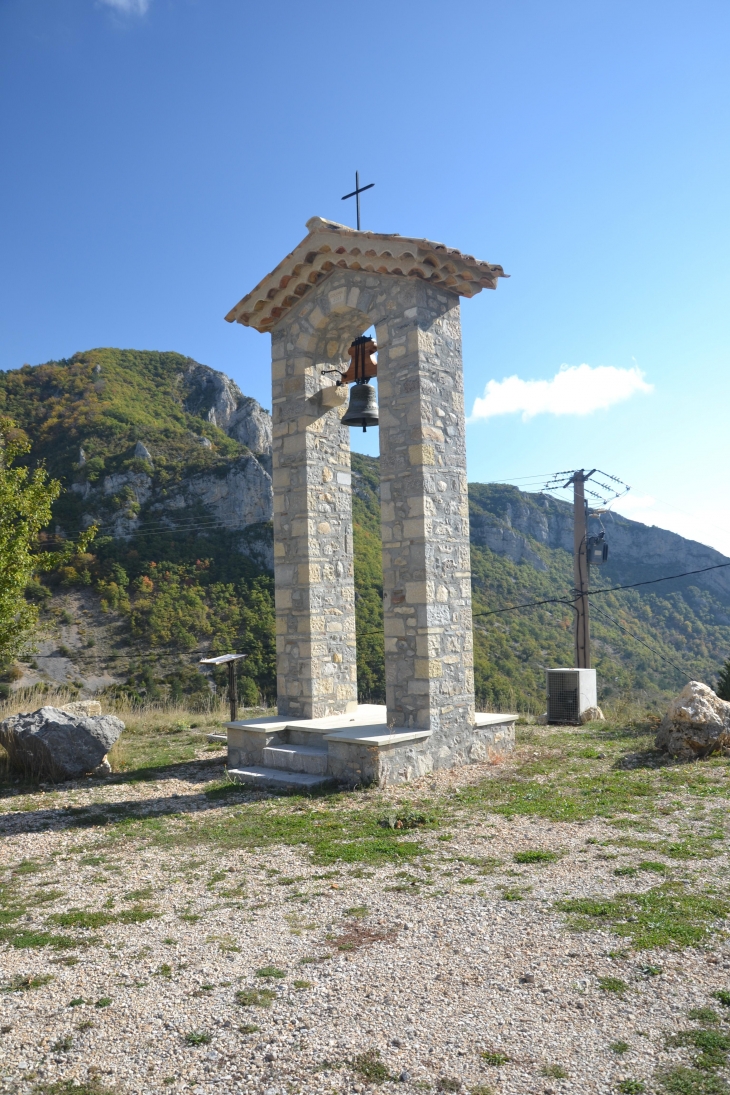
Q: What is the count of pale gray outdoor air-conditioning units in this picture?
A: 1